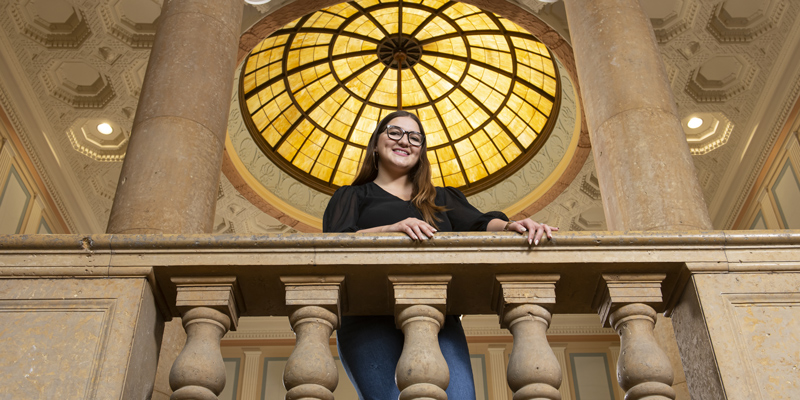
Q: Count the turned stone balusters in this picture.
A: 5